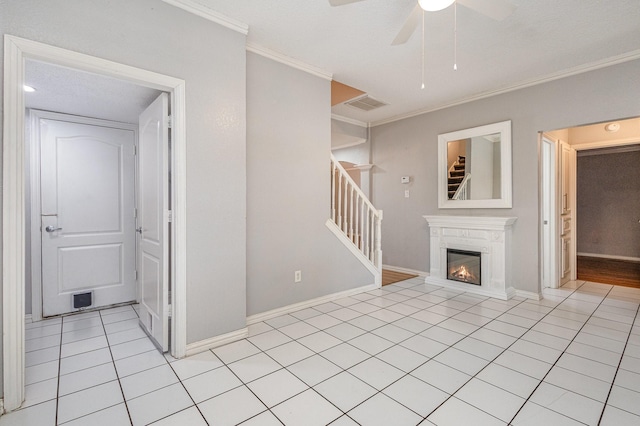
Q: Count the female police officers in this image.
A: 0